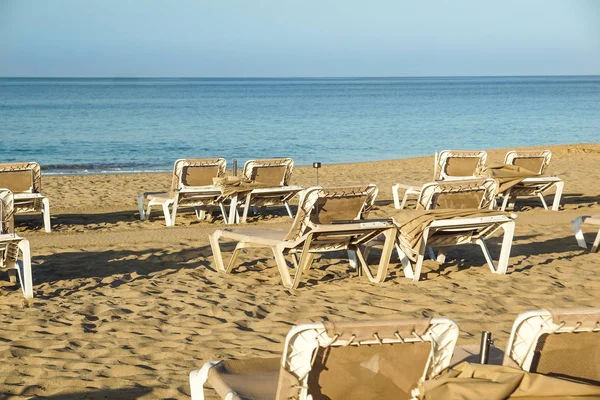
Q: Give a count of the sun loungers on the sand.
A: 11